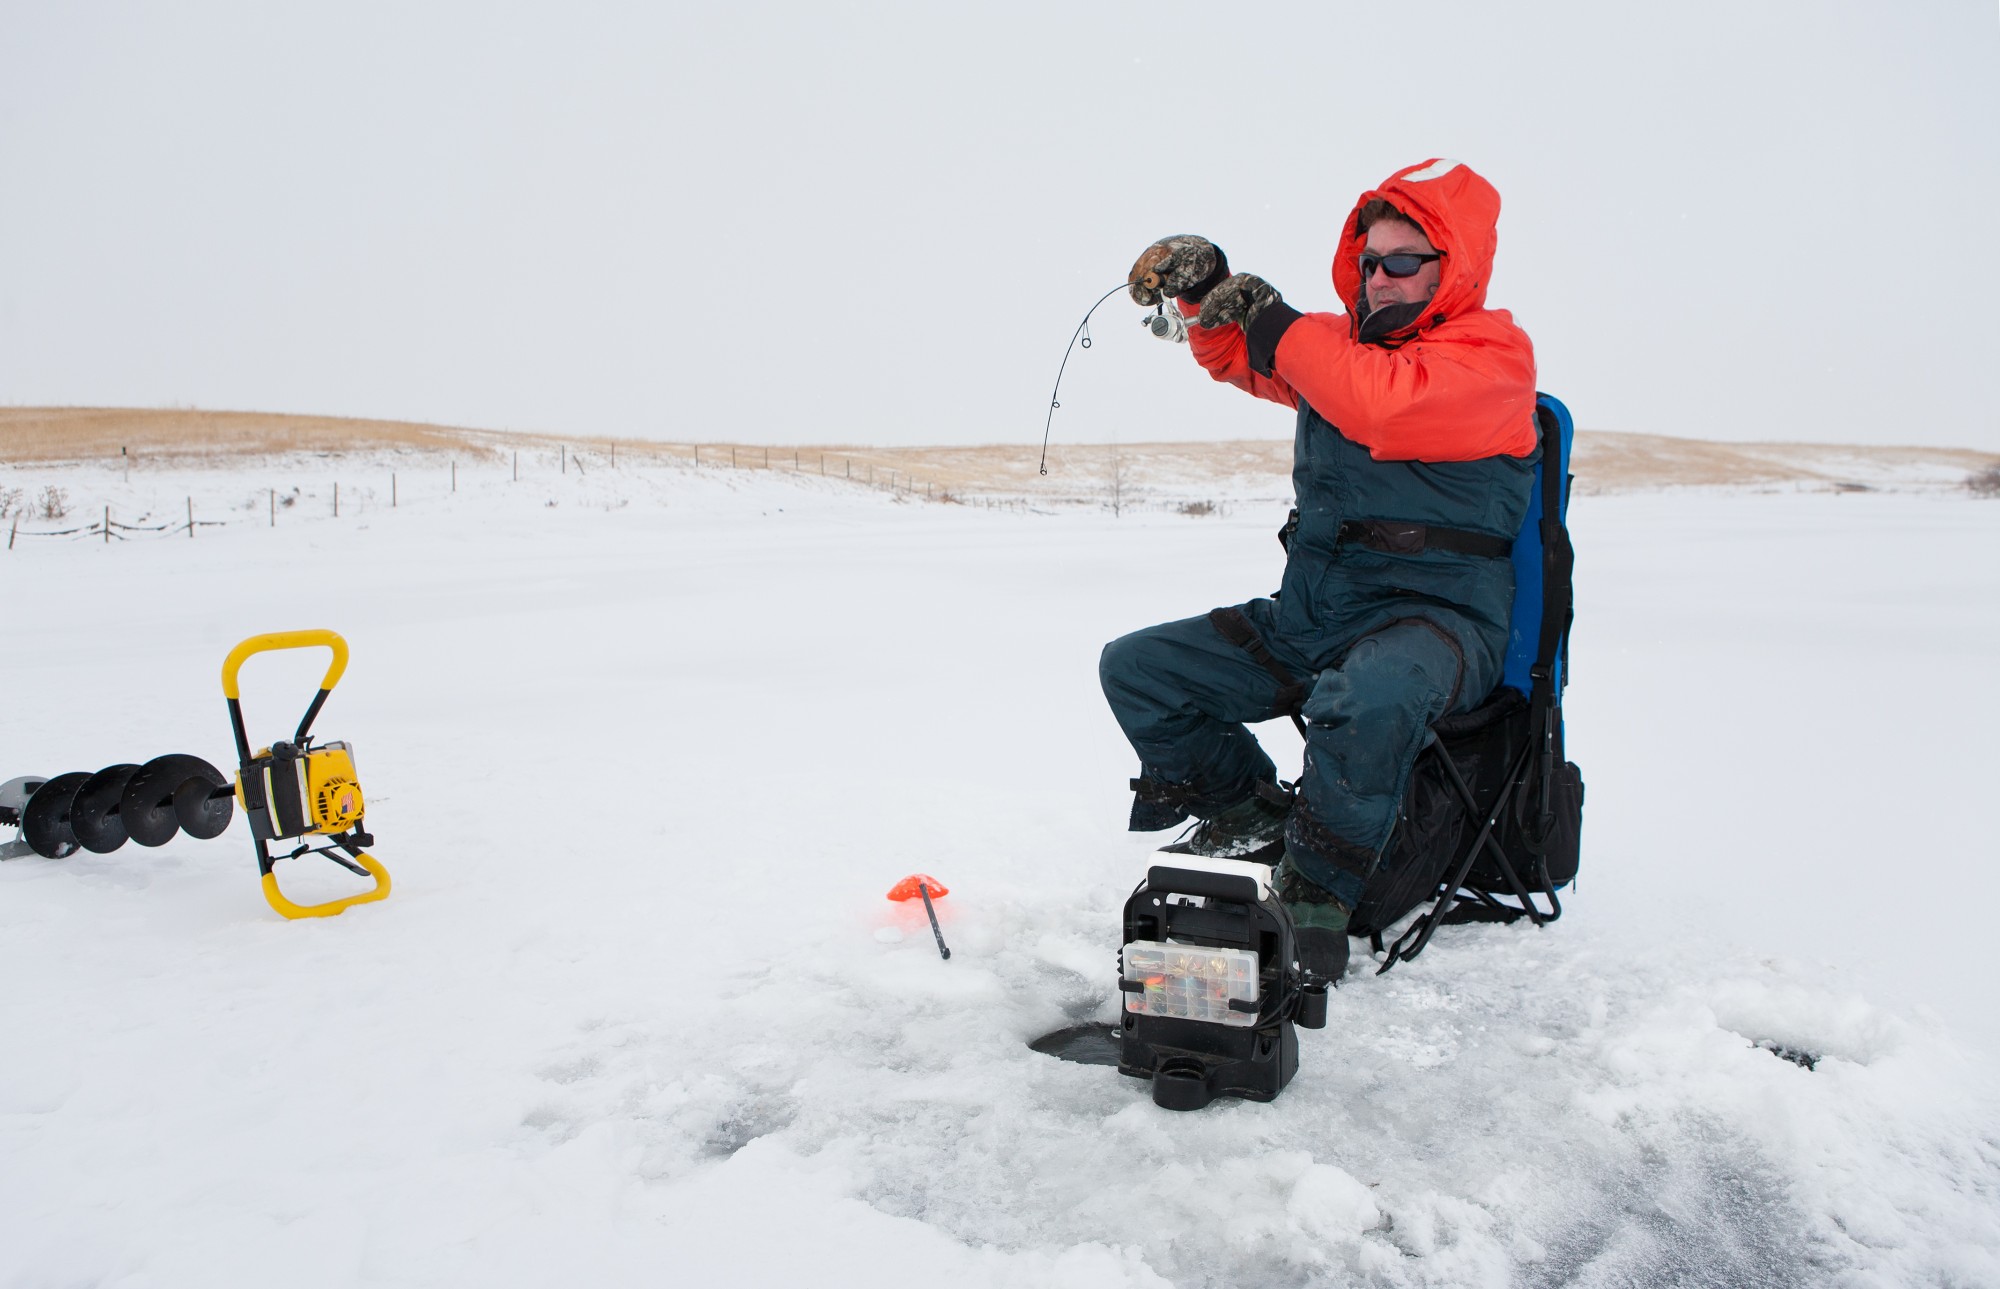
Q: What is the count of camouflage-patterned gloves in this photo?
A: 2